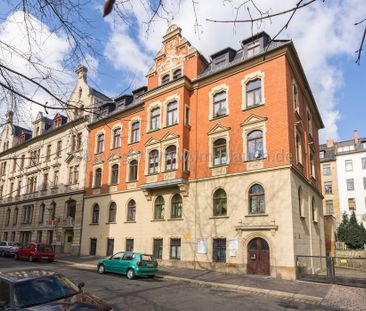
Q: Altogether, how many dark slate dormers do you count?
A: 5